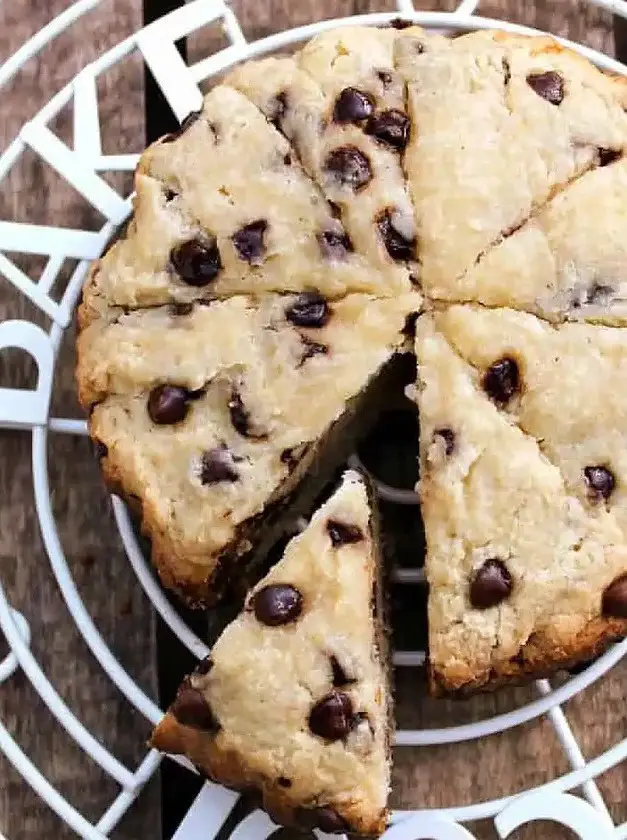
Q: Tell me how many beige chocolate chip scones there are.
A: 8